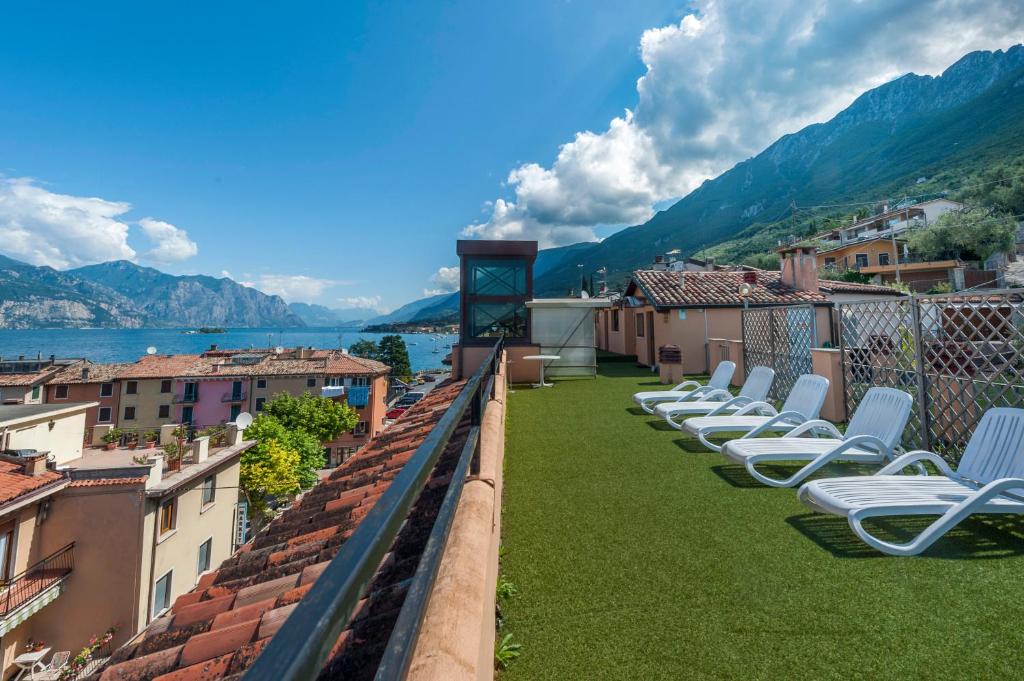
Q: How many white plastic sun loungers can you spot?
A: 5